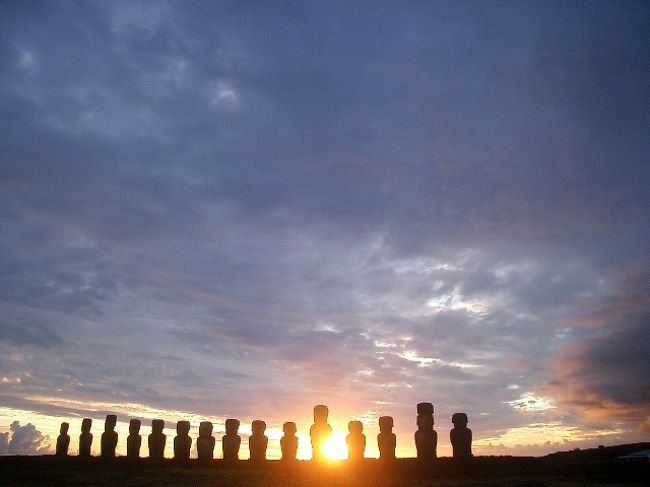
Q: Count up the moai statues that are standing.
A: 15